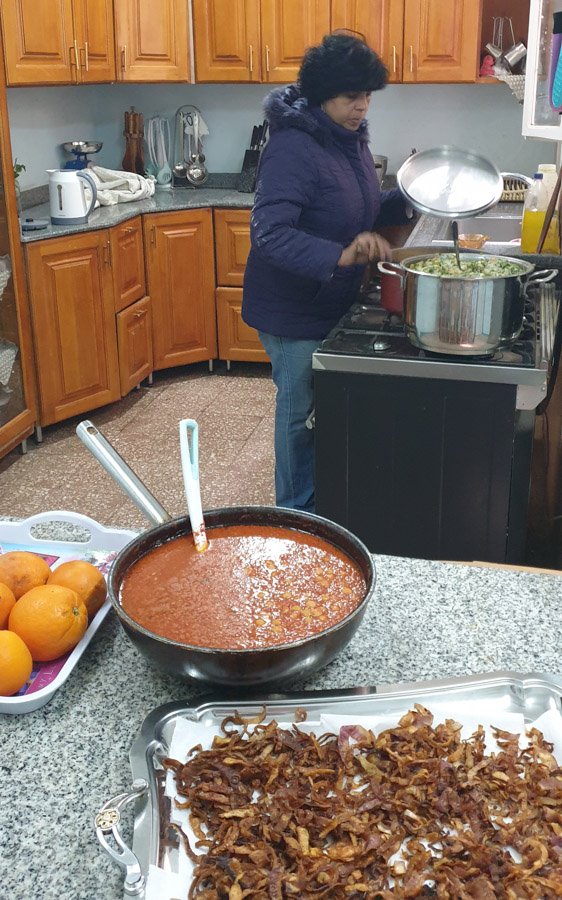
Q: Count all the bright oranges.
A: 5